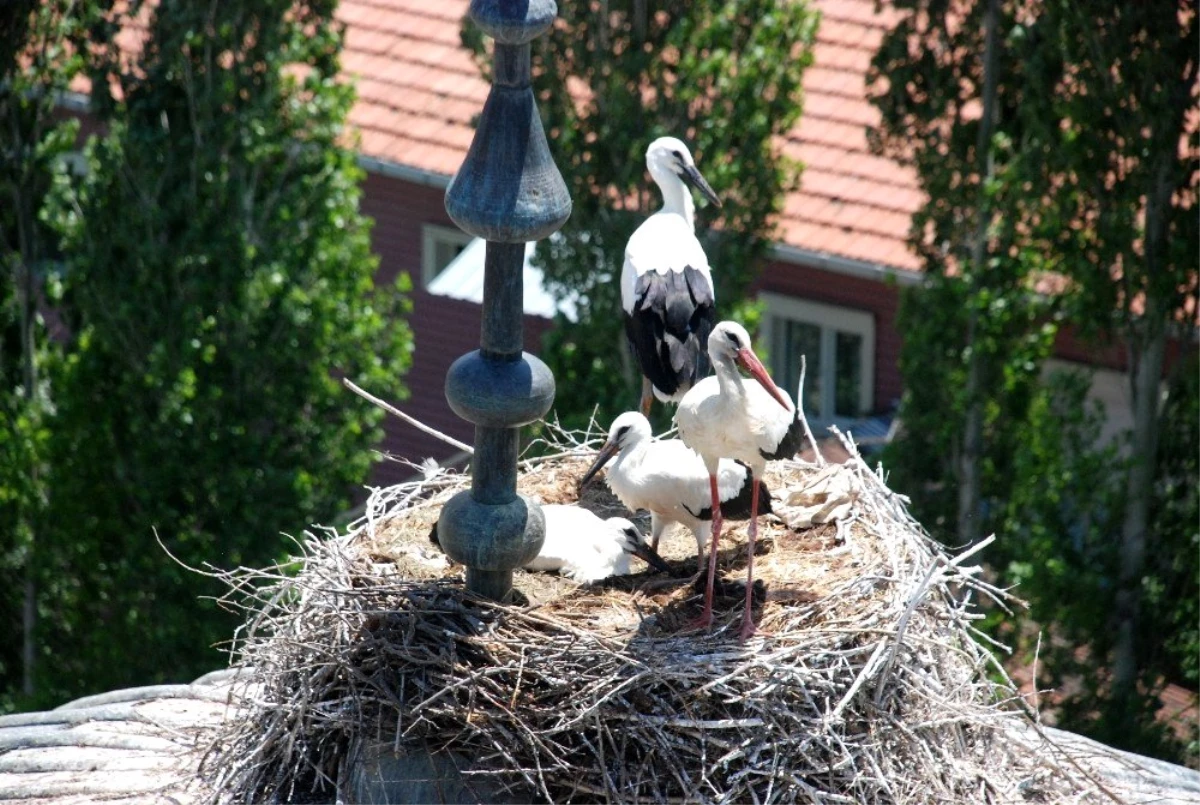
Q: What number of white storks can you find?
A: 4